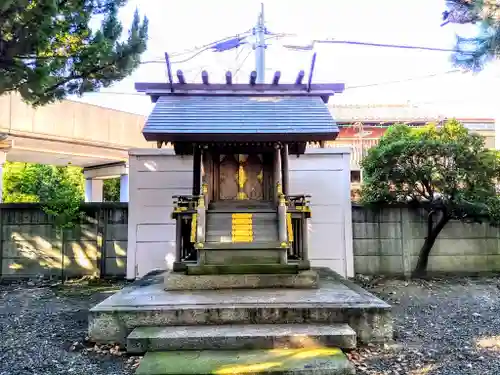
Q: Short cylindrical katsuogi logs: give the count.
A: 6